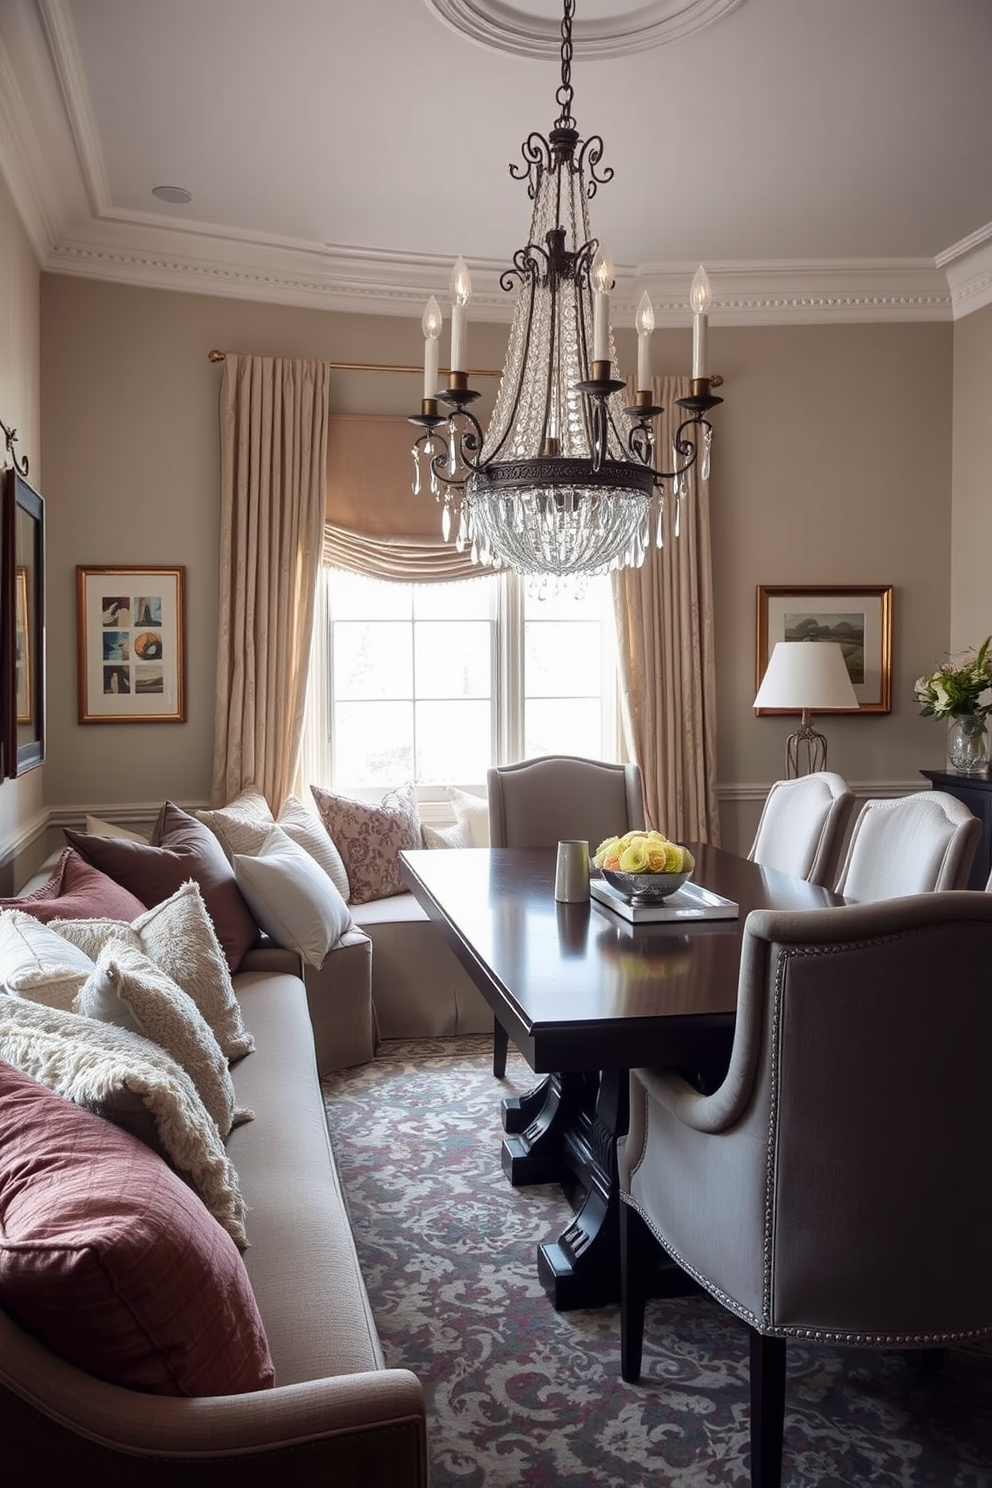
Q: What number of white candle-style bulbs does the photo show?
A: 5